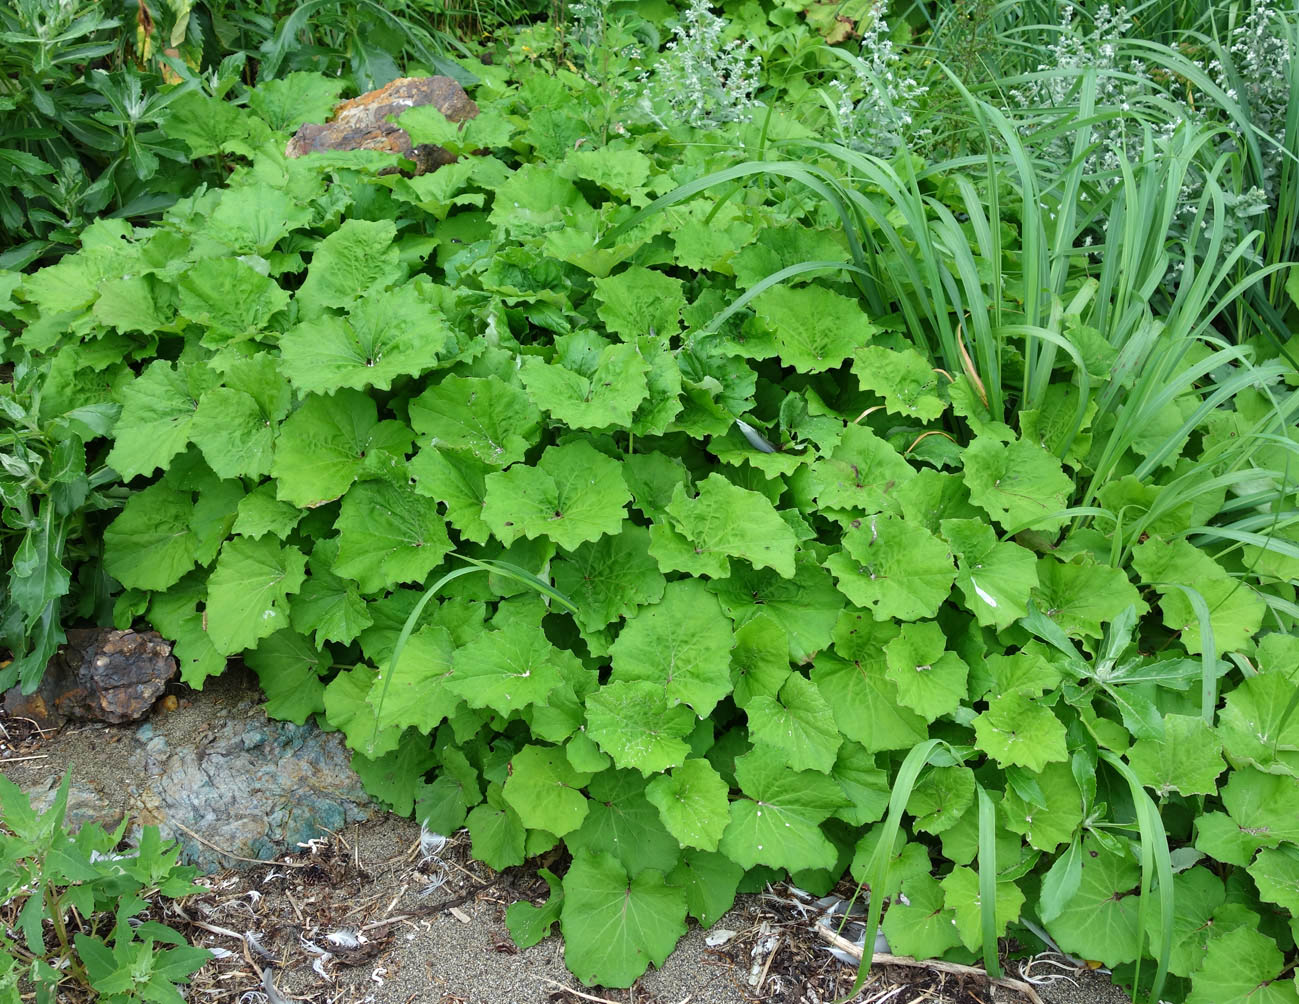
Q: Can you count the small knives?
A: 0